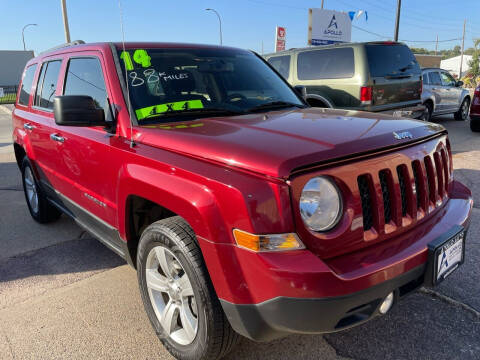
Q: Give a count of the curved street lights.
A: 2